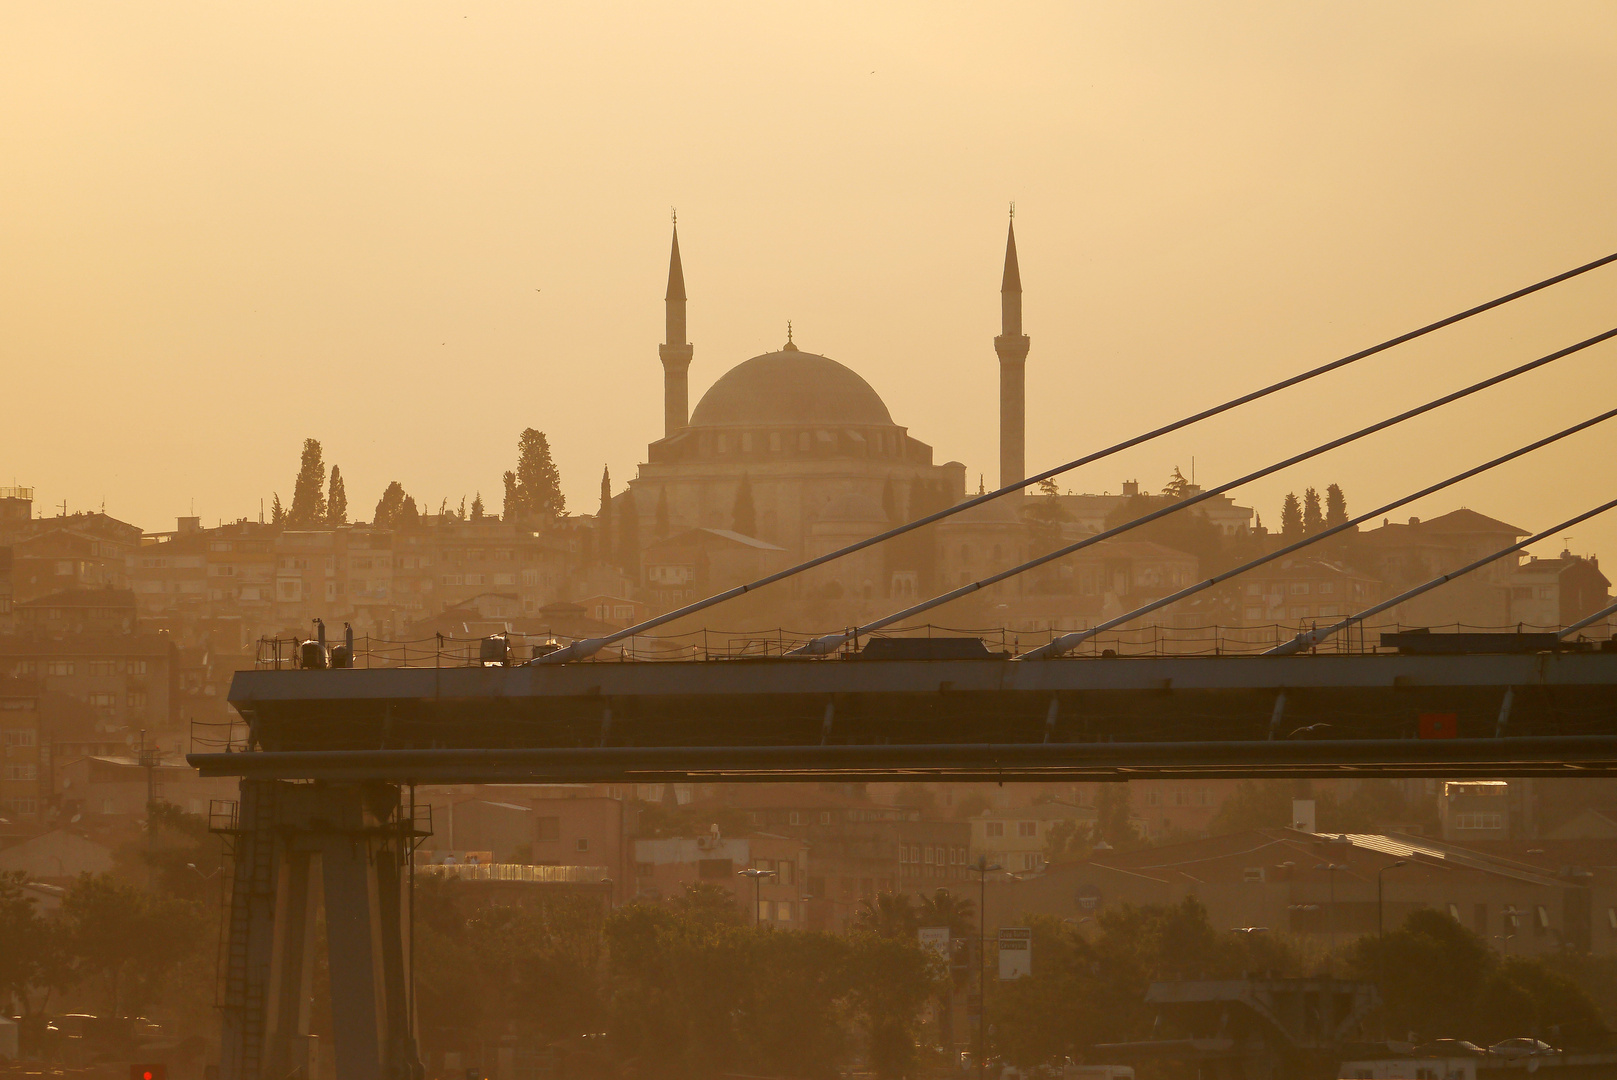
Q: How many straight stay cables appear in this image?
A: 5